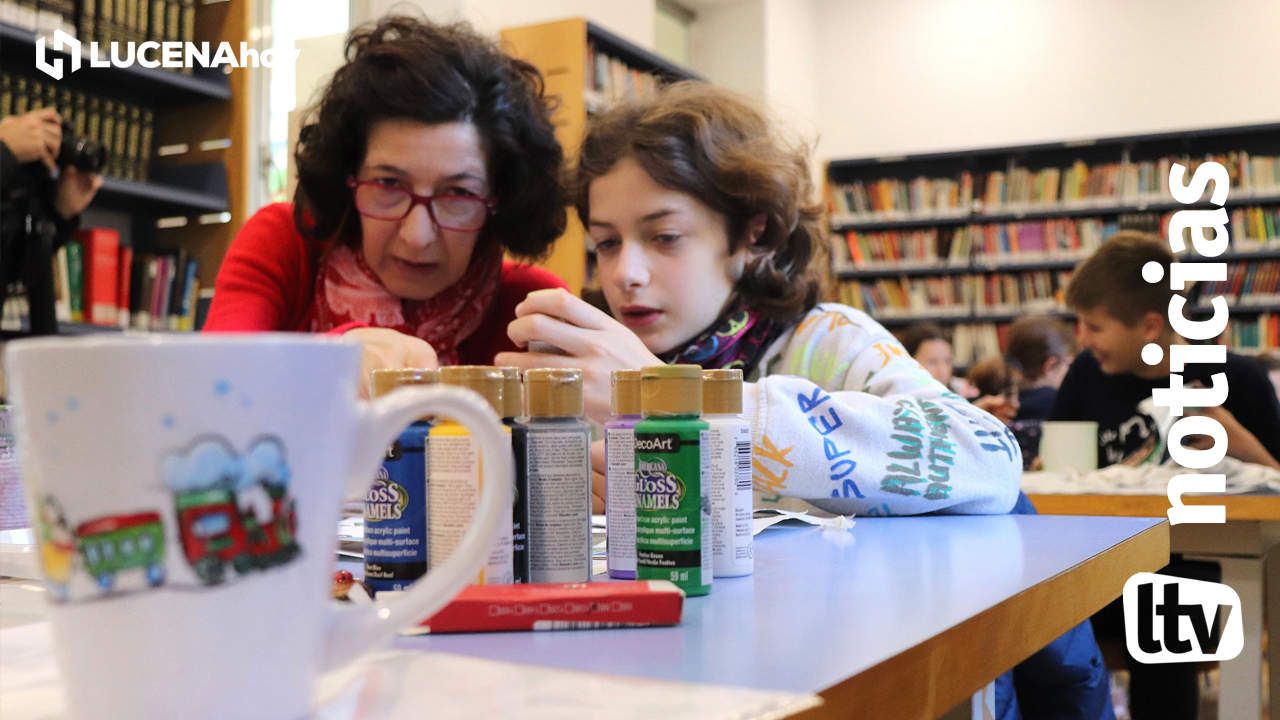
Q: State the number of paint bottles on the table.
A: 7